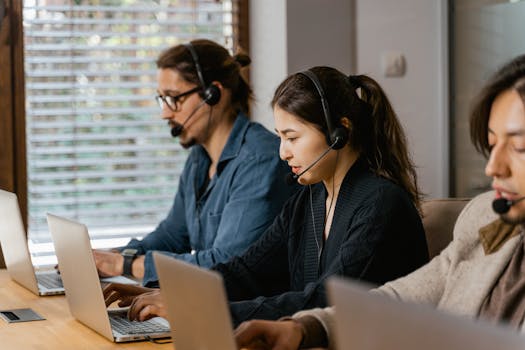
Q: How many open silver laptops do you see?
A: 4